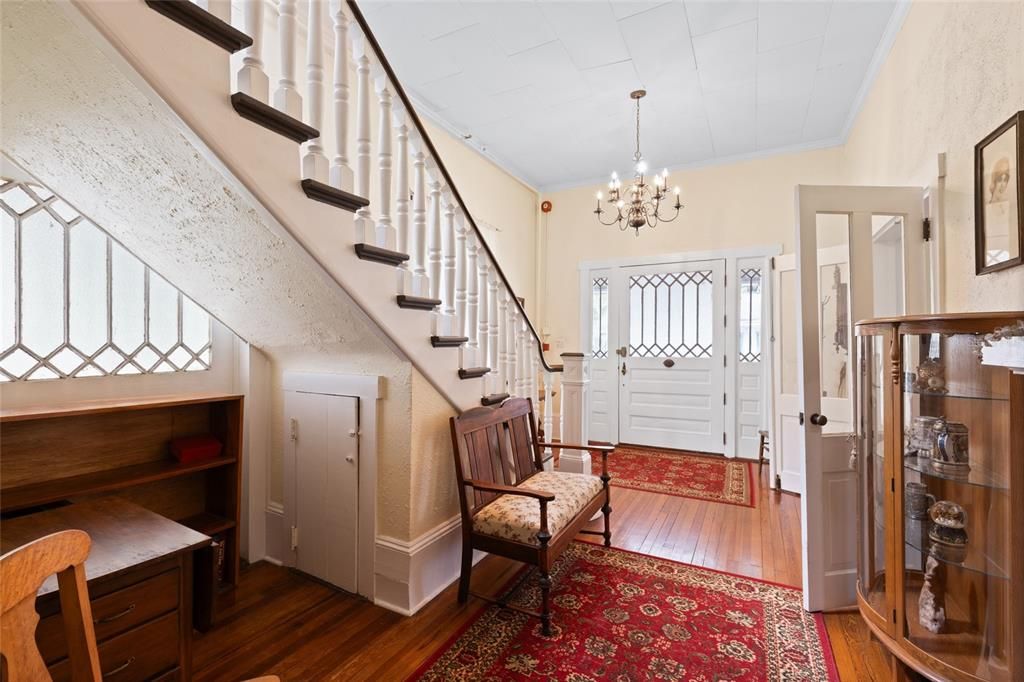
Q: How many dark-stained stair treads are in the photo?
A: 8